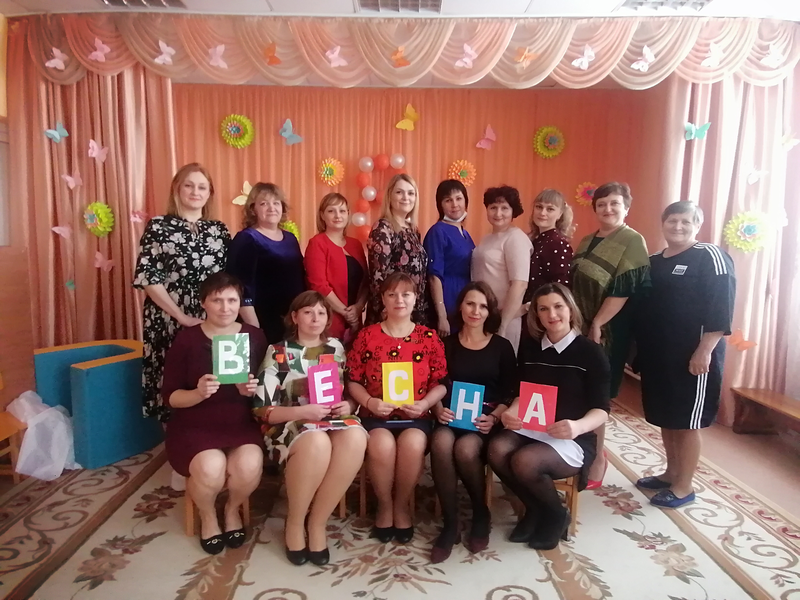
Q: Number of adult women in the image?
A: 14